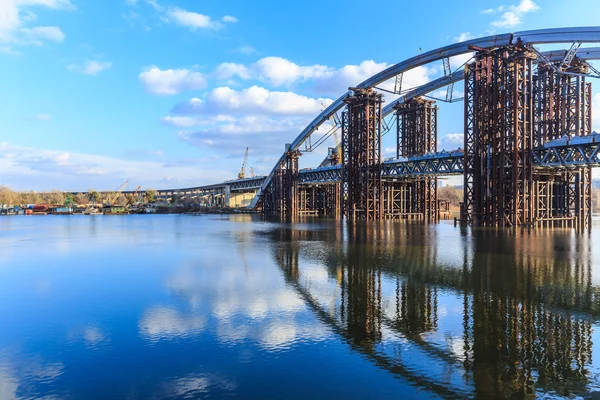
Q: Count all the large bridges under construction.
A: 1